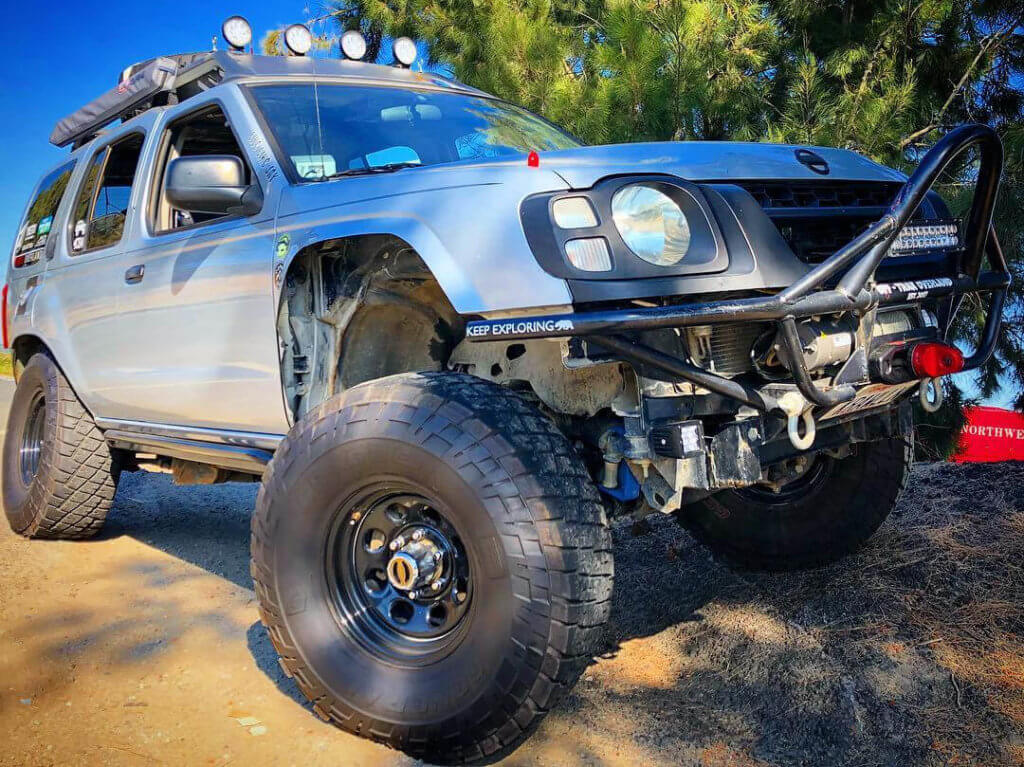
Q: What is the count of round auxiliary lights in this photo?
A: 4